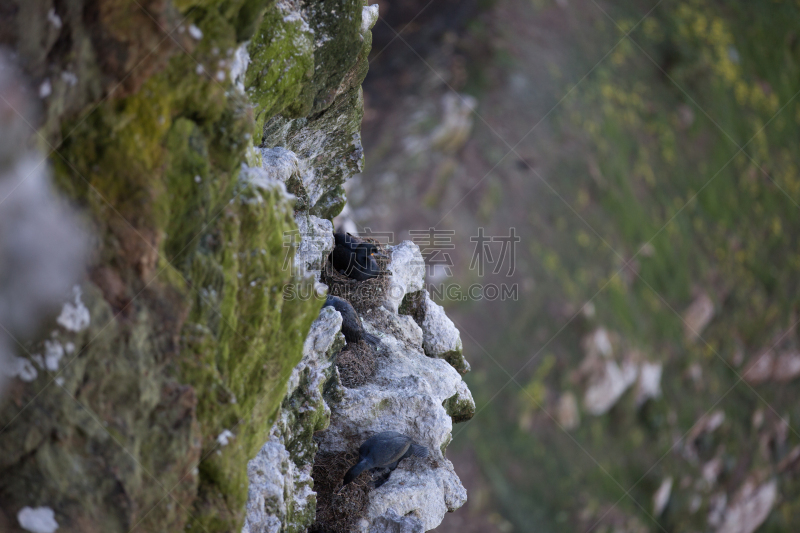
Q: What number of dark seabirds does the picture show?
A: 3